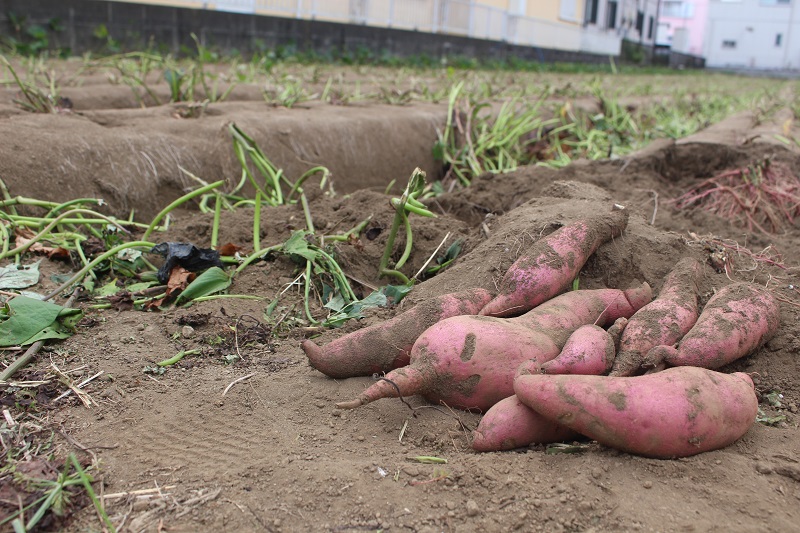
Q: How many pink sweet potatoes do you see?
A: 8